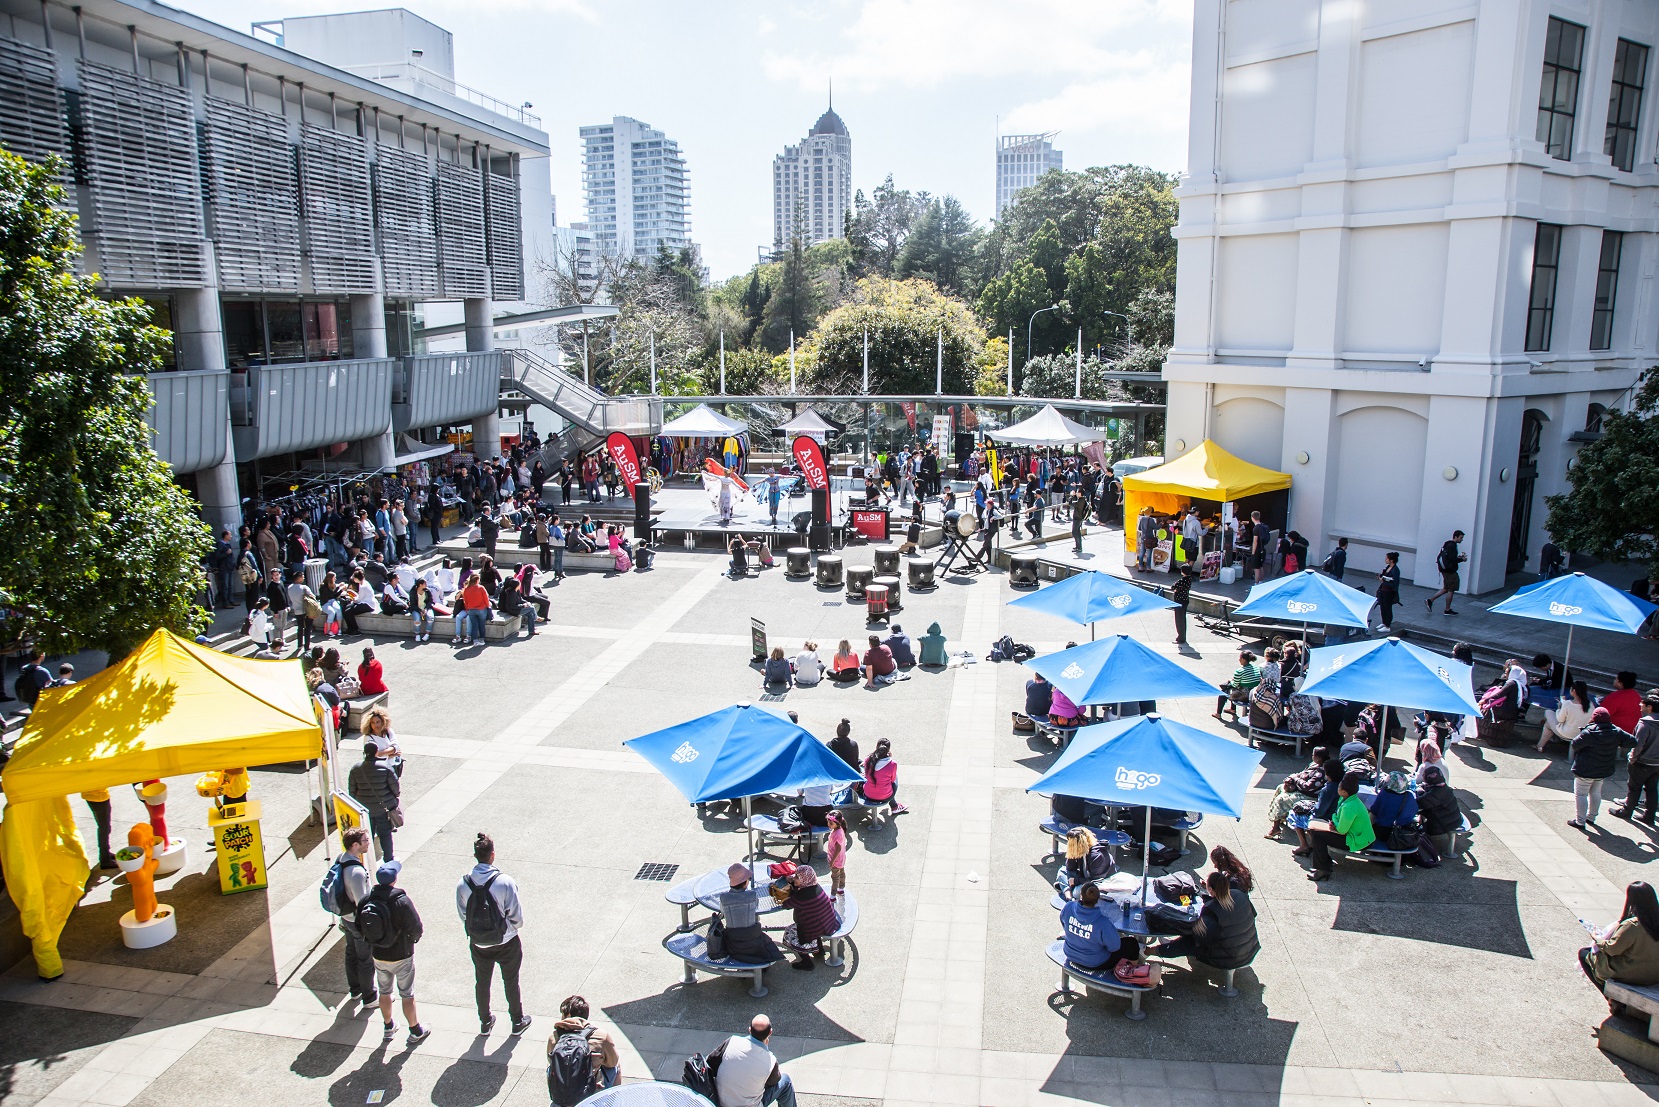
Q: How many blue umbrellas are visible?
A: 7